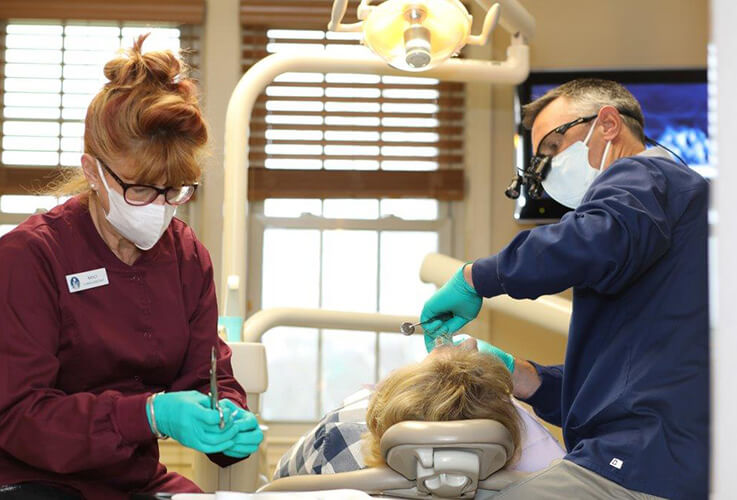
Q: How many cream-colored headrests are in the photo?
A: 1